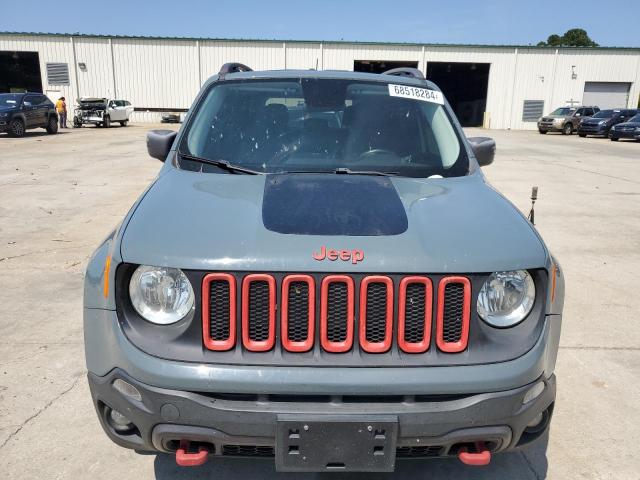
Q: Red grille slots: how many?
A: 7